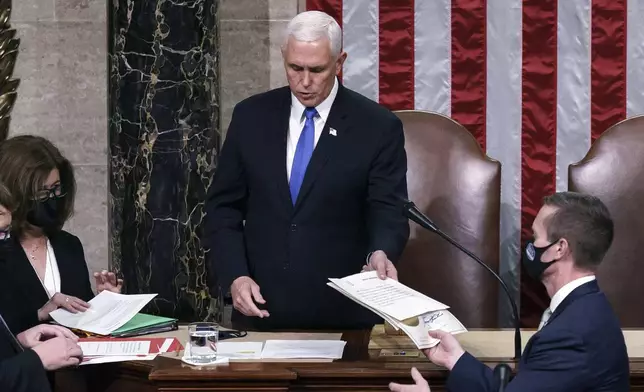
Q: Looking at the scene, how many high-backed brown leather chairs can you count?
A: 2